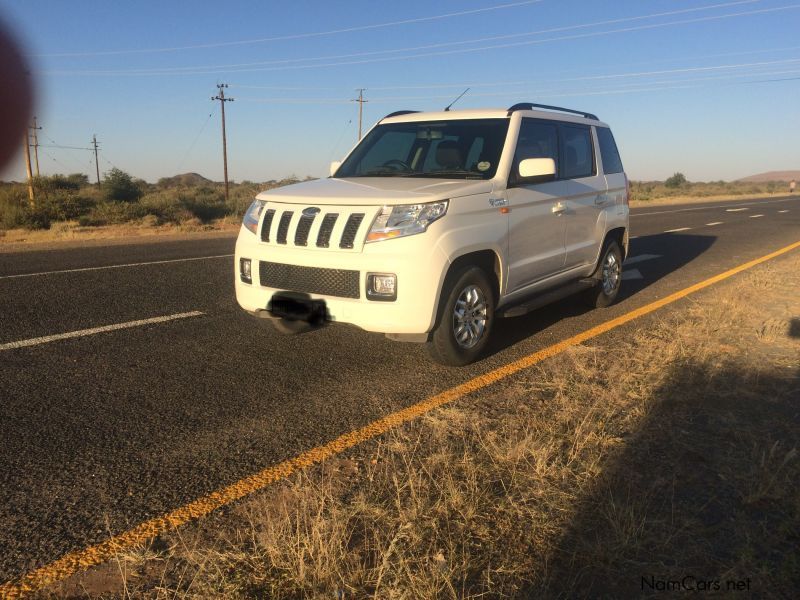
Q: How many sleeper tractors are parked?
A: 0